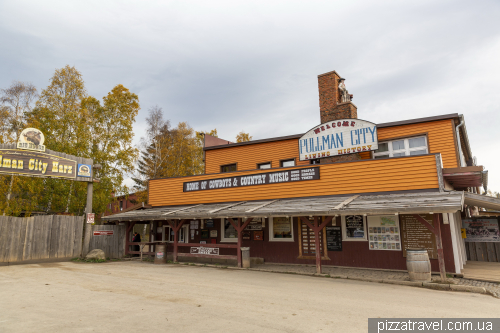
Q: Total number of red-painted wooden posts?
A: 5